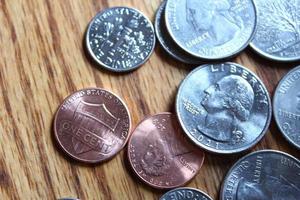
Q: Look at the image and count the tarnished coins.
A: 0